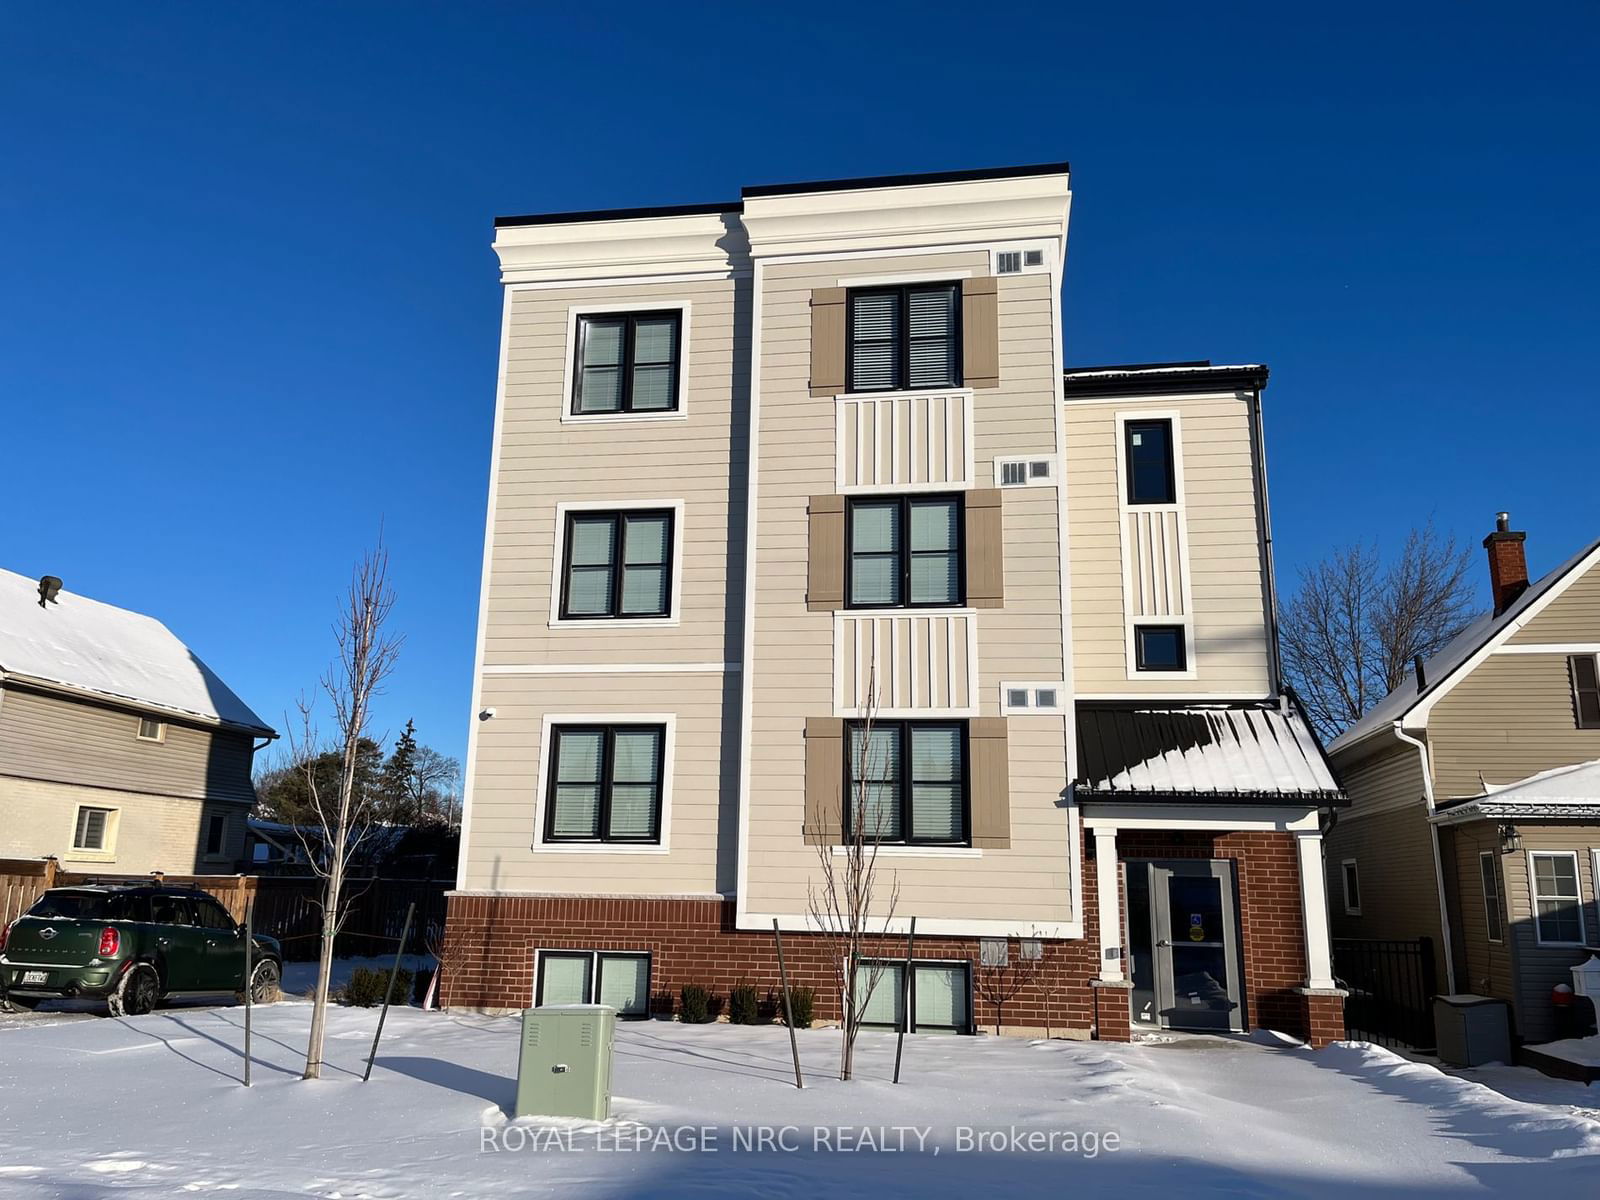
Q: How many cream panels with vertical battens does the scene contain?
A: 3